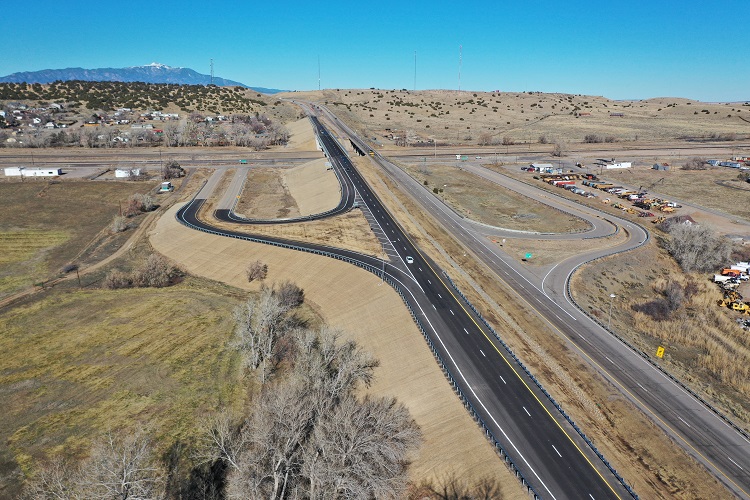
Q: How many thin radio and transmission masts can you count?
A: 4